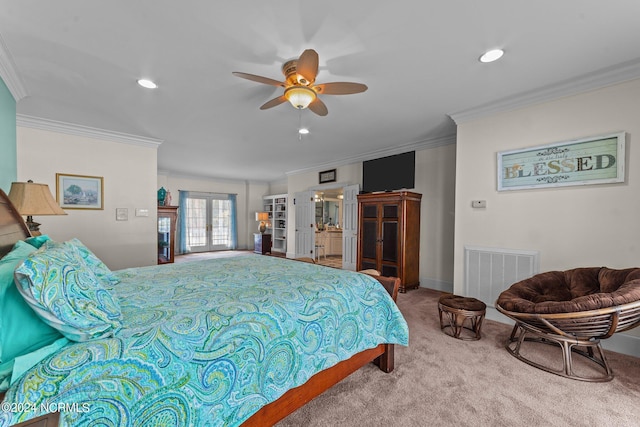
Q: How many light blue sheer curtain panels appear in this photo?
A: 2